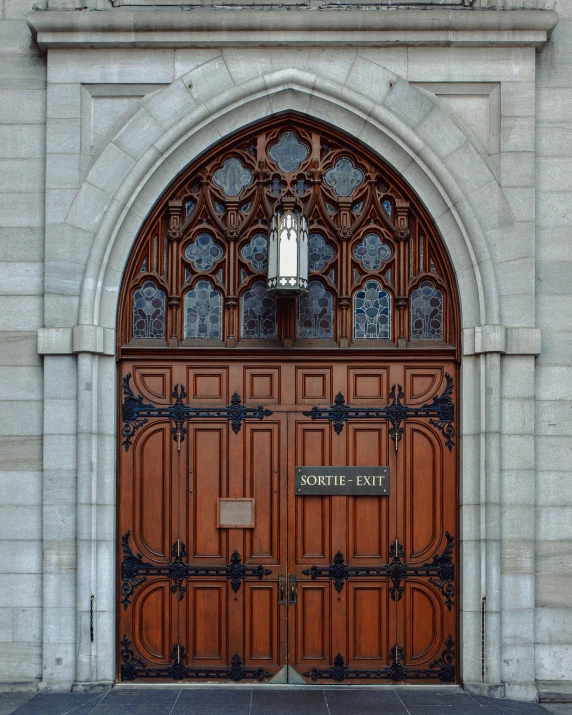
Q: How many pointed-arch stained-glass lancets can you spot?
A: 6